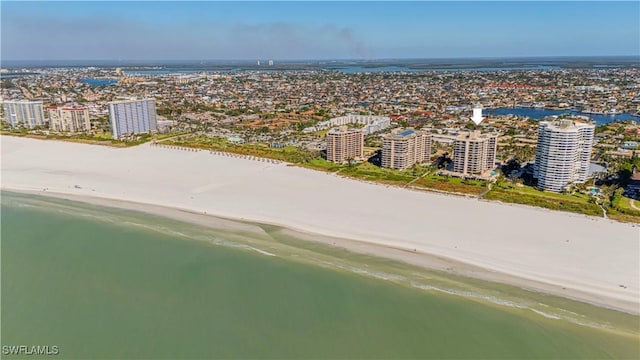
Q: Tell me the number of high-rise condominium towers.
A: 7